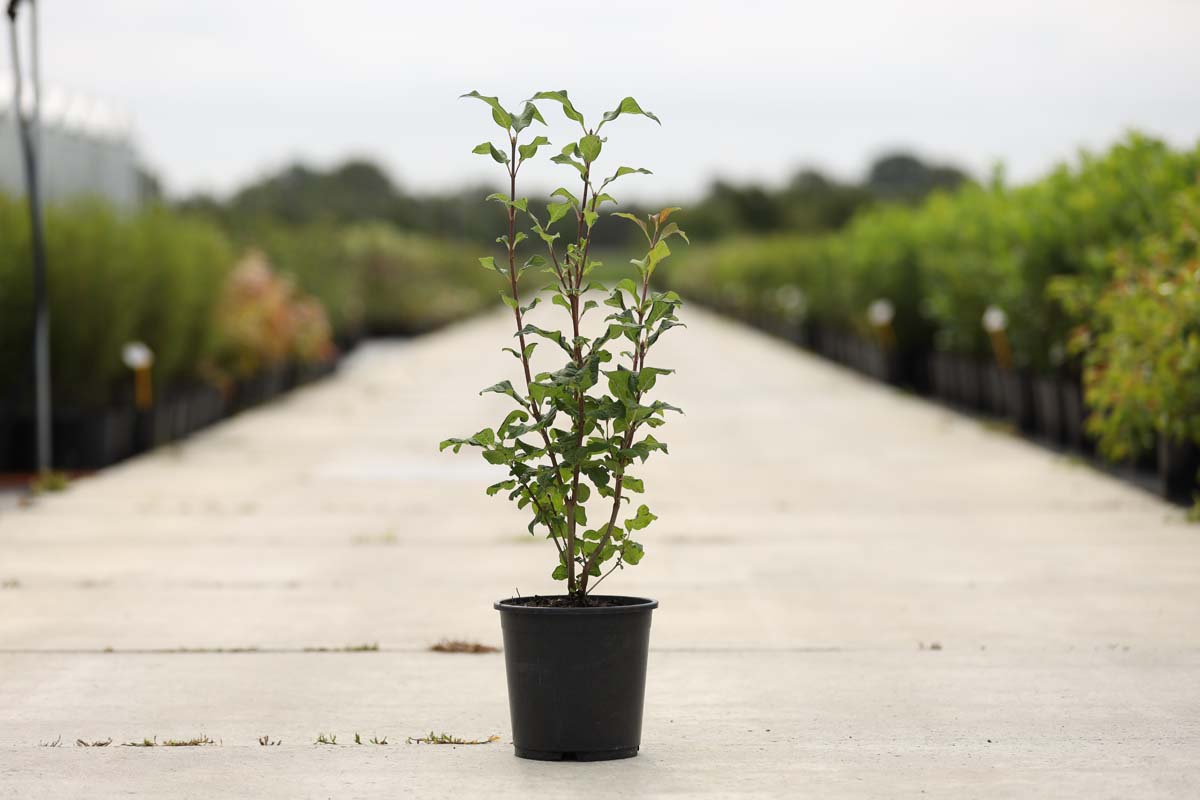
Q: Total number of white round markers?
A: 3